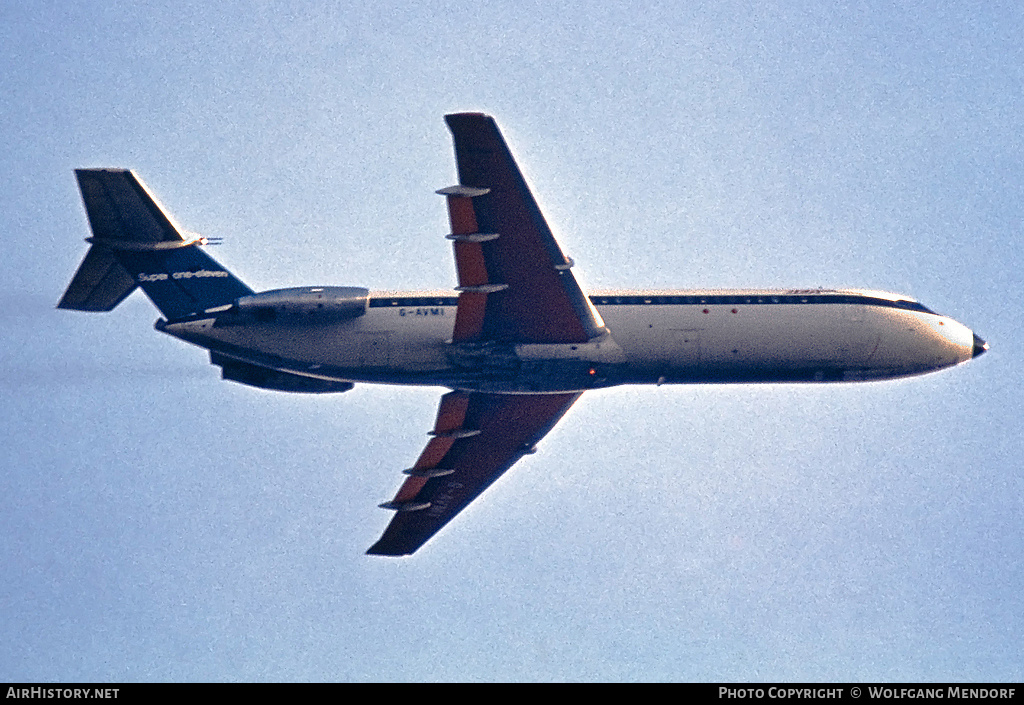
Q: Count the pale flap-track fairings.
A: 6